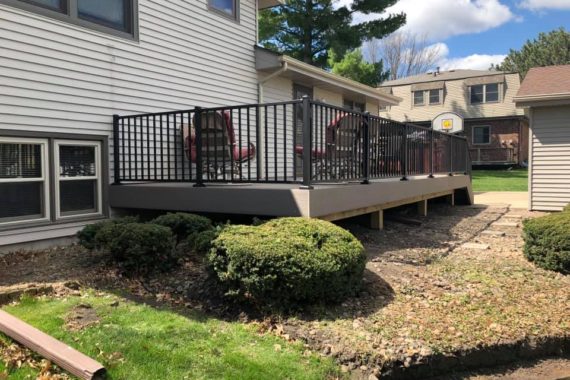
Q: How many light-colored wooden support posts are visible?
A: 3